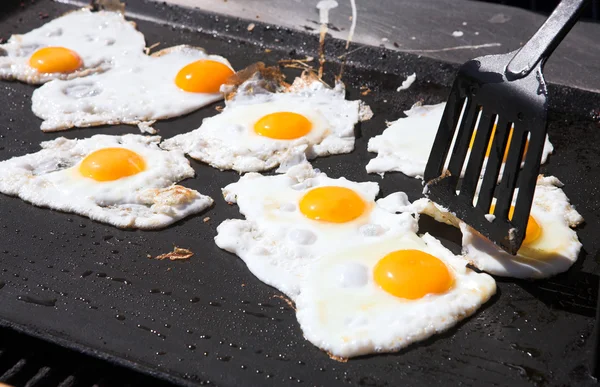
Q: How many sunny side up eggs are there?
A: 8